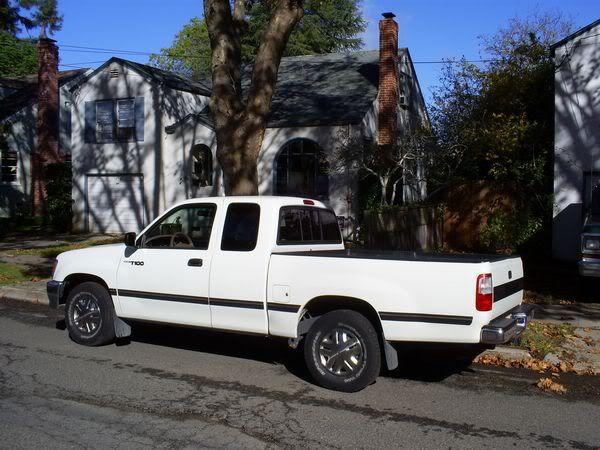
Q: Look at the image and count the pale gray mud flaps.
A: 2